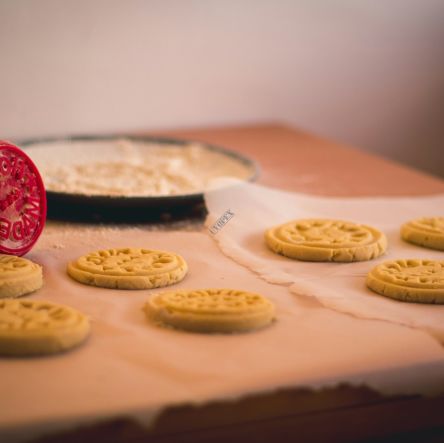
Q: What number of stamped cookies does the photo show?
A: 7